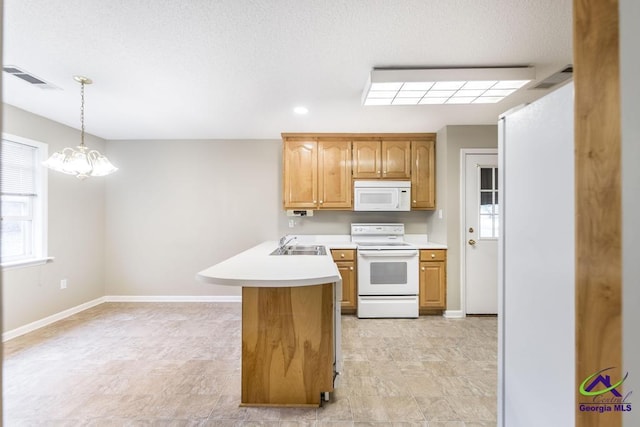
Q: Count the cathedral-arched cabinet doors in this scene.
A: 5